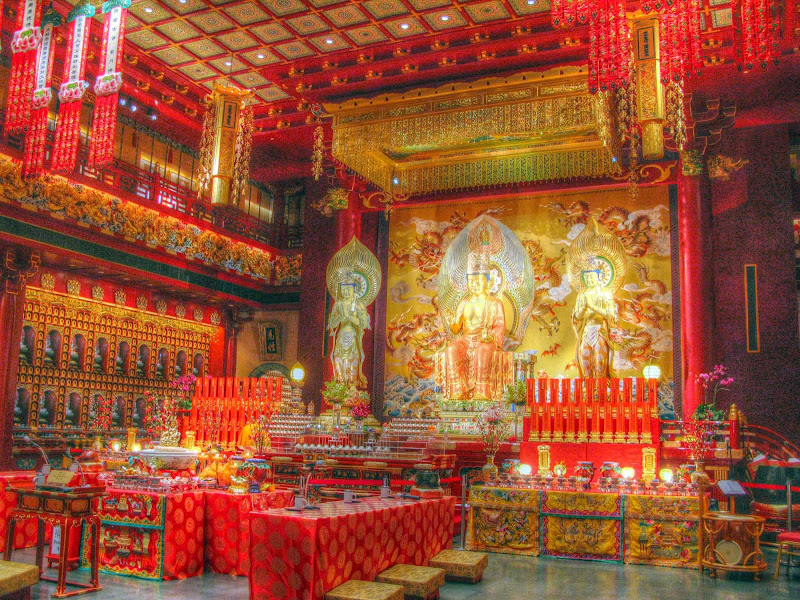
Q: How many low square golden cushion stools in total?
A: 4